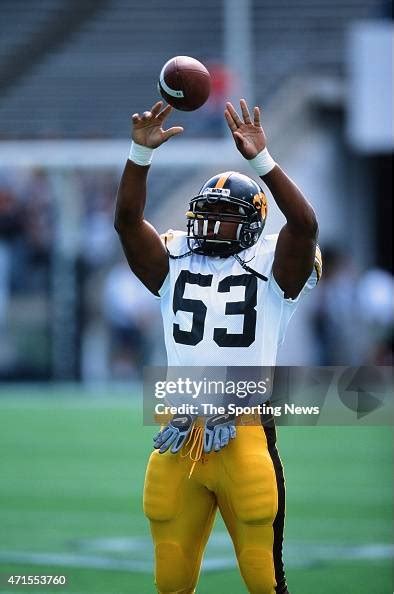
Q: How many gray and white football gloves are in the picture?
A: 2